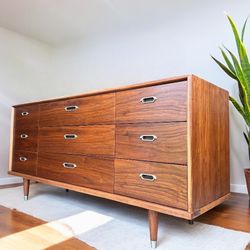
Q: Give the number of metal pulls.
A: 9